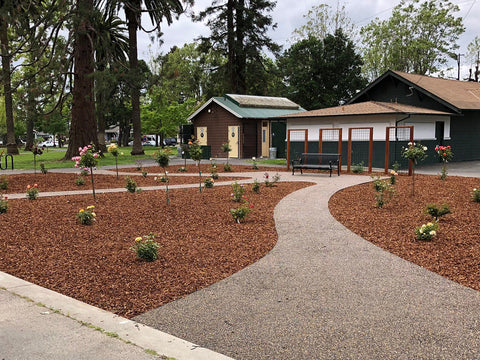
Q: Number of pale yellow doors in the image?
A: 3